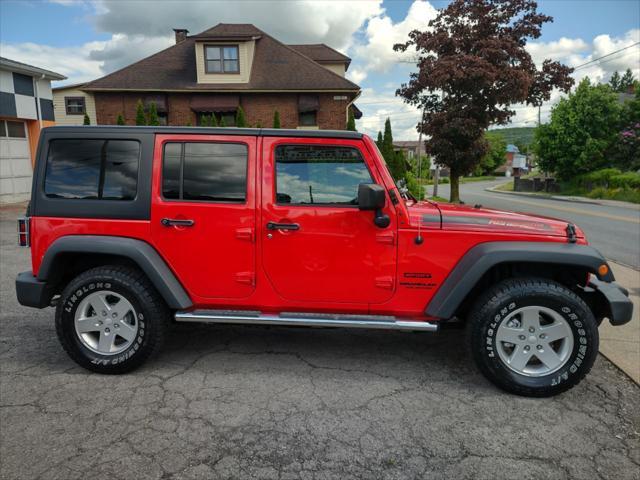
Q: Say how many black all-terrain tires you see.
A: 2